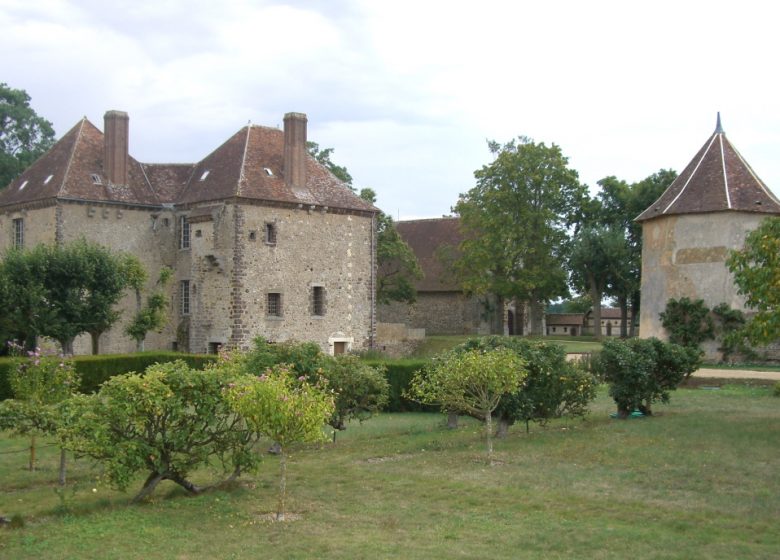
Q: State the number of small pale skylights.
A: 5